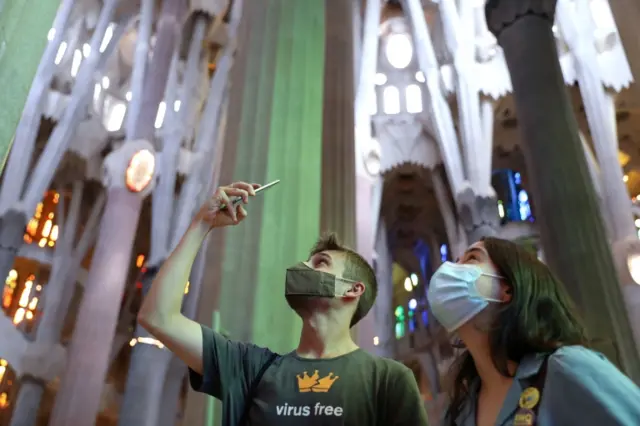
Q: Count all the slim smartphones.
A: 1